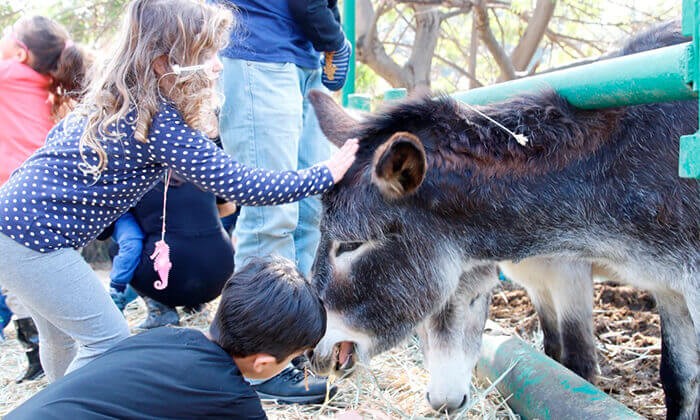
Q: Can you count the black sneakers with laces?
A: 1